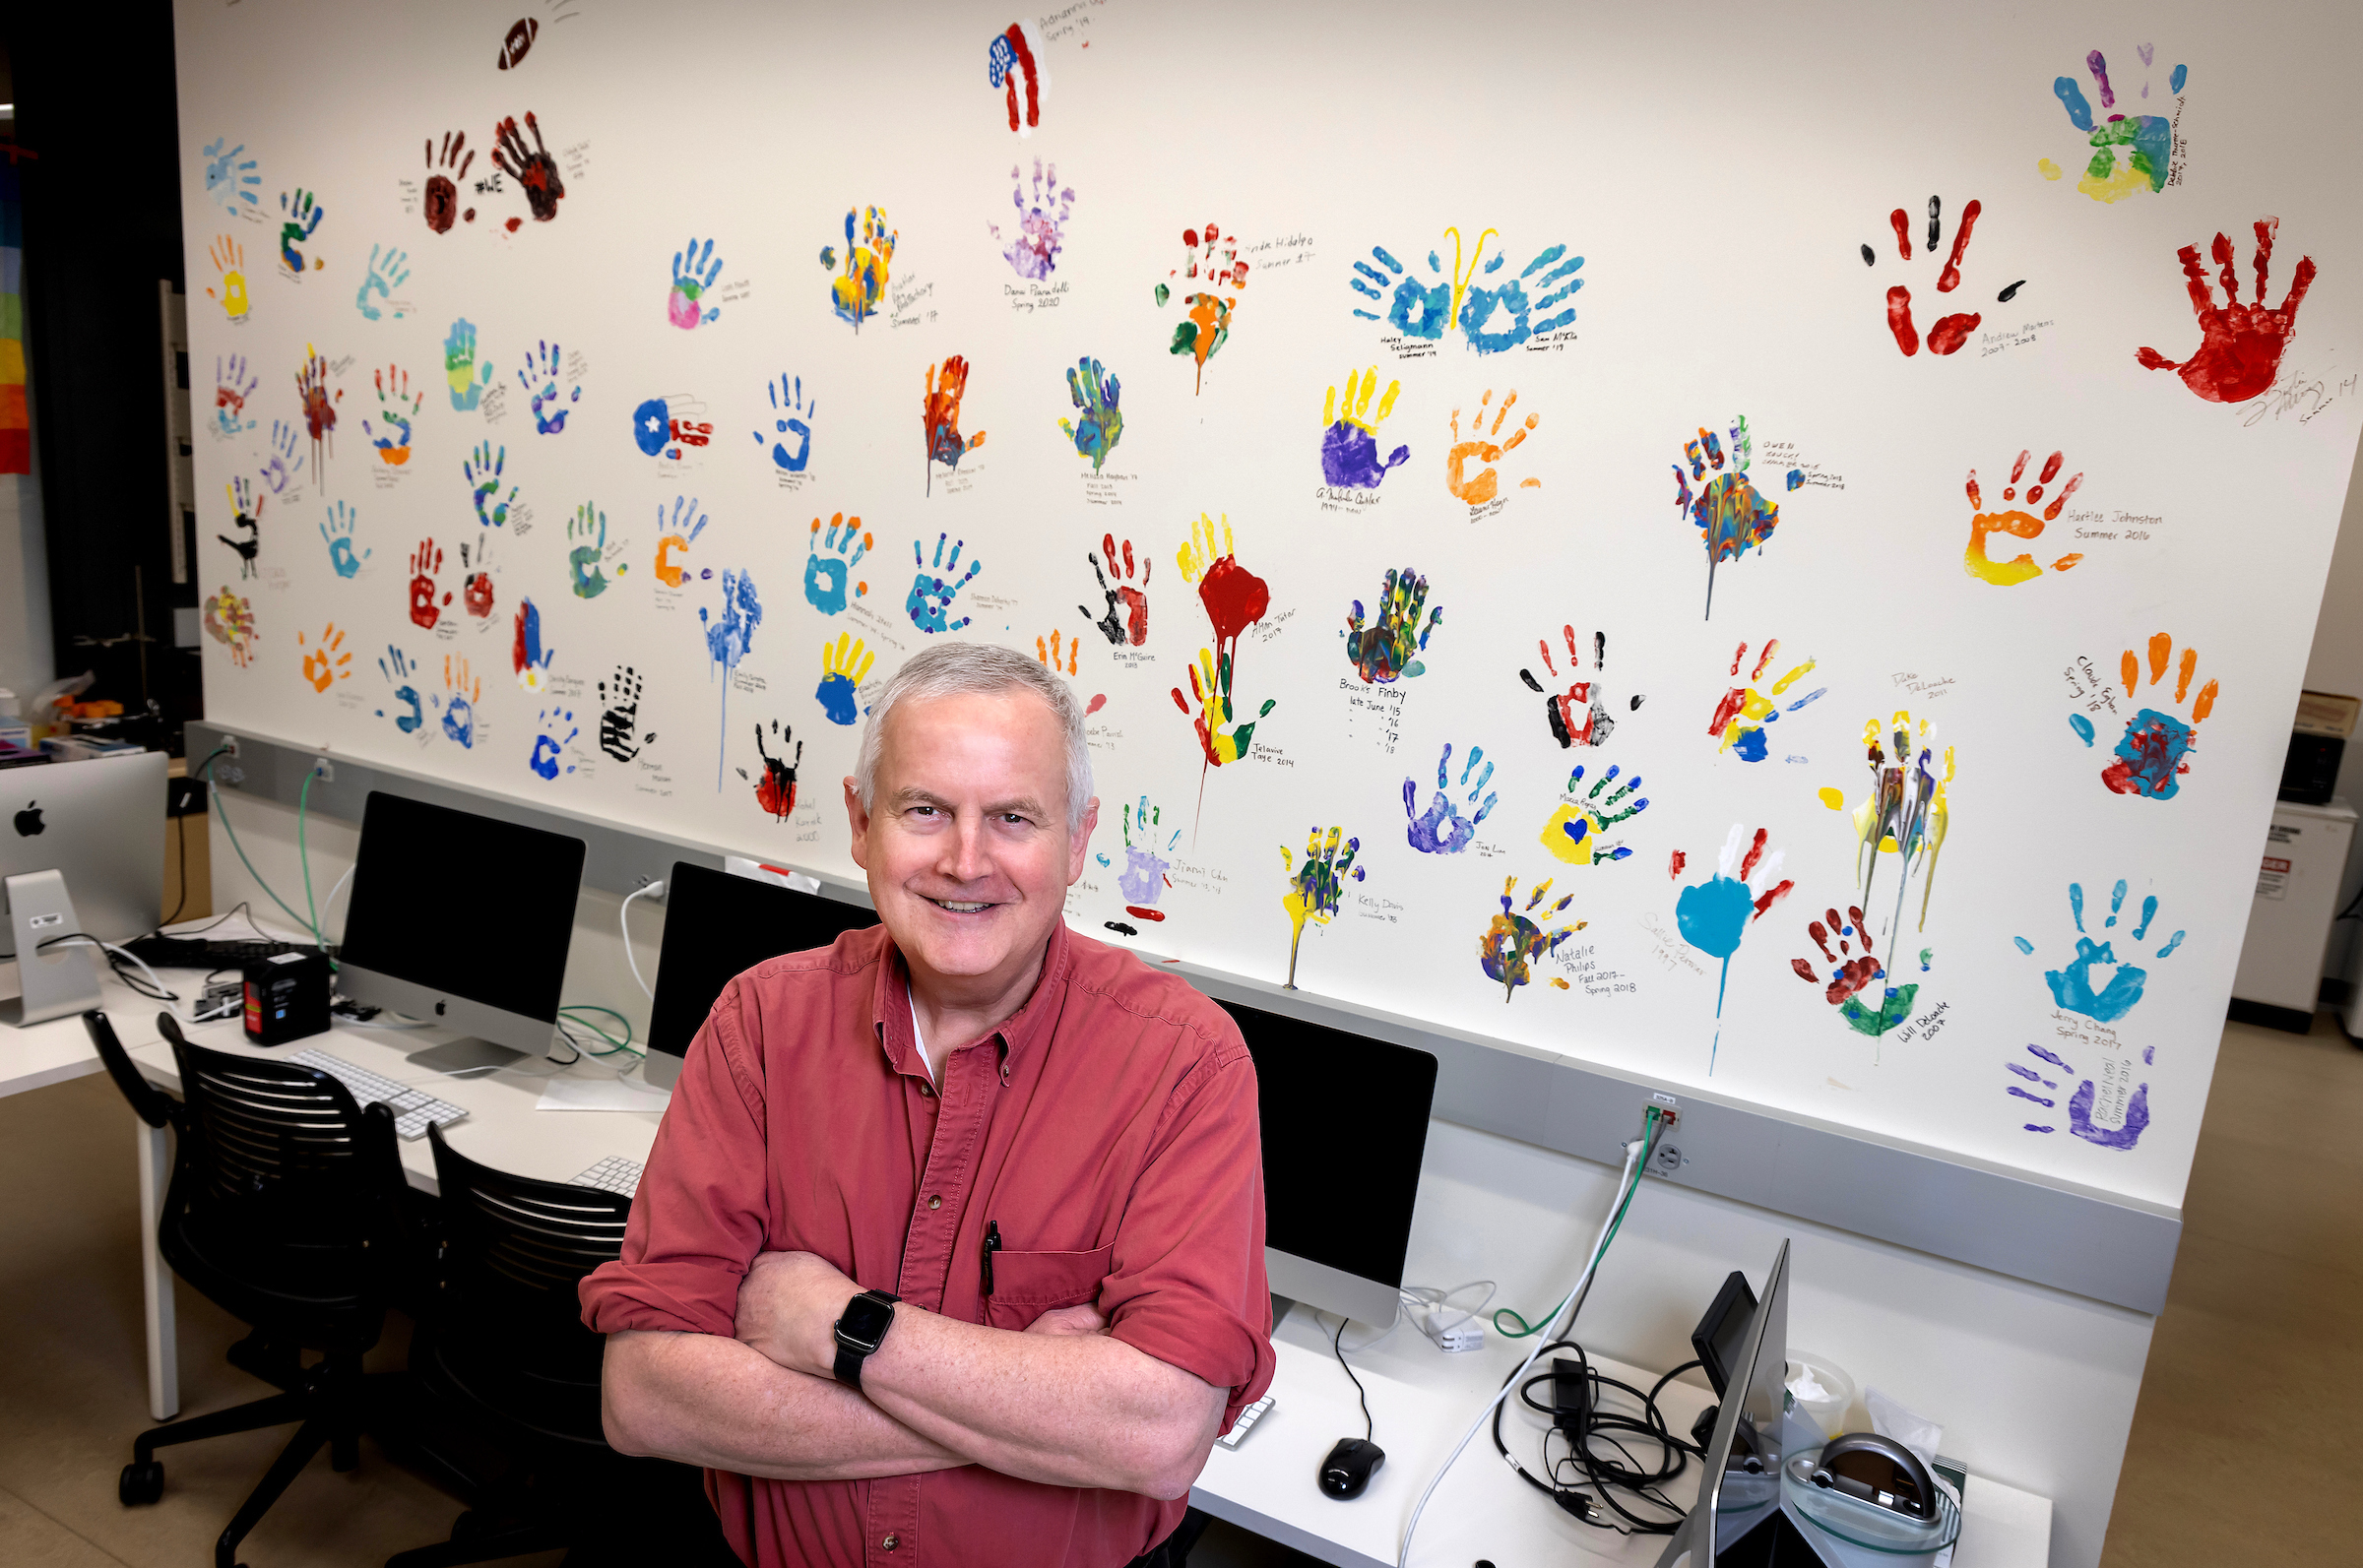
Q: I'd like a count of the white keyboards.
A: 3